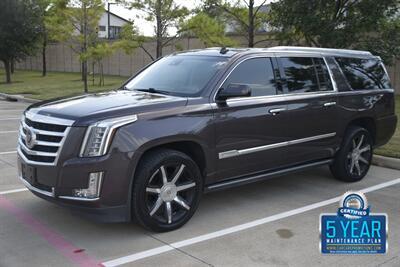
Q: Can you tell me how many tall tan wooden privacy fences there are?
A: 1